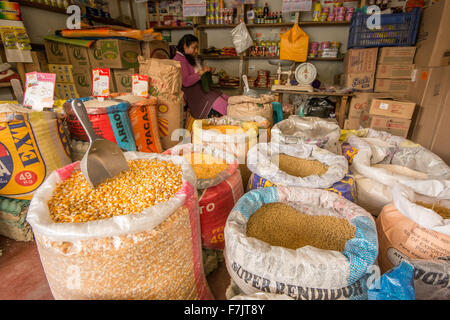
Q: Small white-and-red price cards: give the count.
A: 3